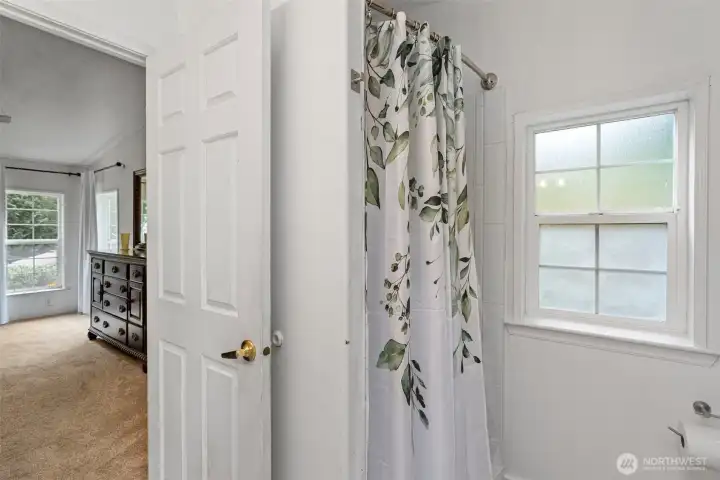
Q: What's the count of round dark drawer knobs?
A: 11